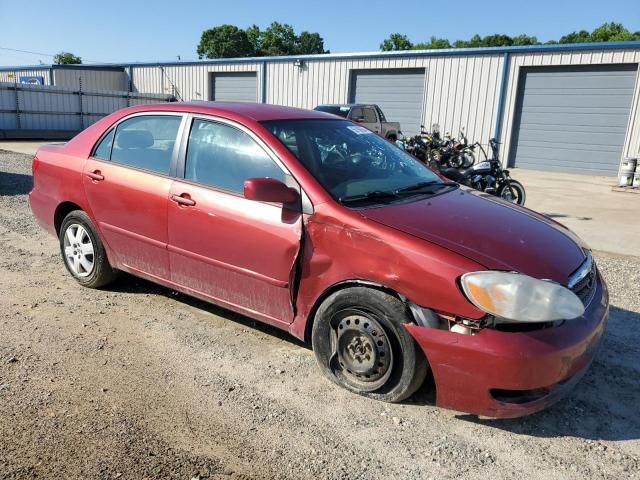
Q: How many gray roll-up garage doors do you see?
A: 3